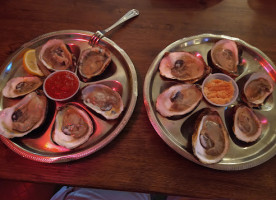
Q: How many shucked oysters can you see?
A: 12